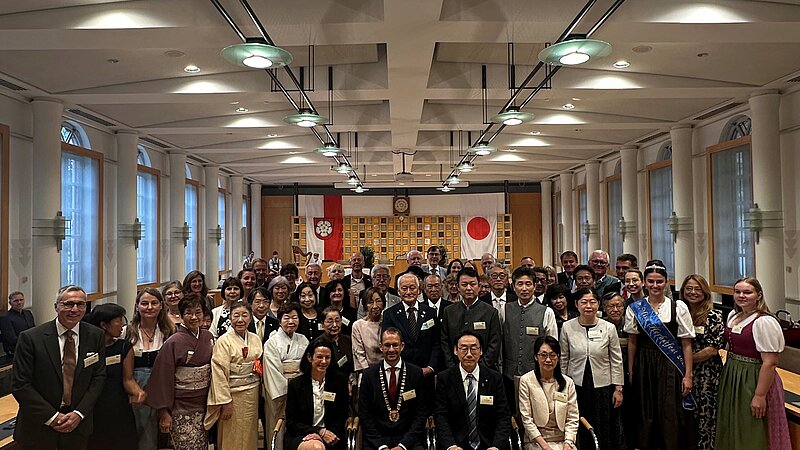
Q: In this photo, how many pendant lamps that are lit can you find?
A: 12